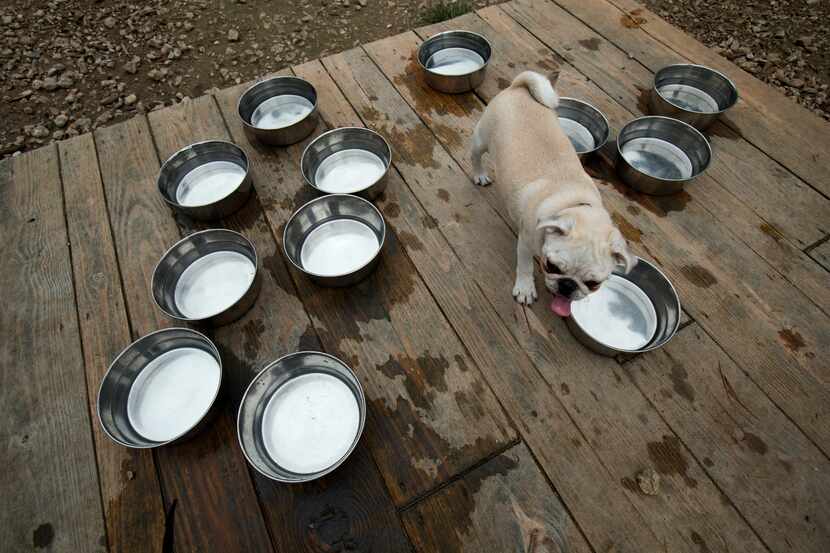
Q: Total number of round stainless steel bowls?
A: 12